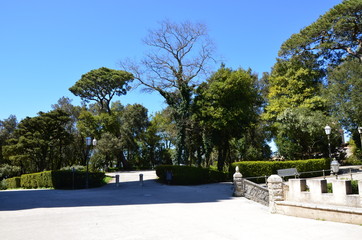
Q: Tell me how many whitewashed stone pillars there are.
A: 2